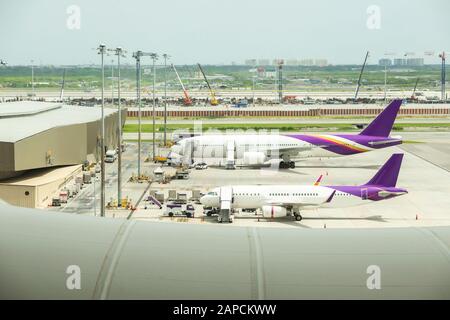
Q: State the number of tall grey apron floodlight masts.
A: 5